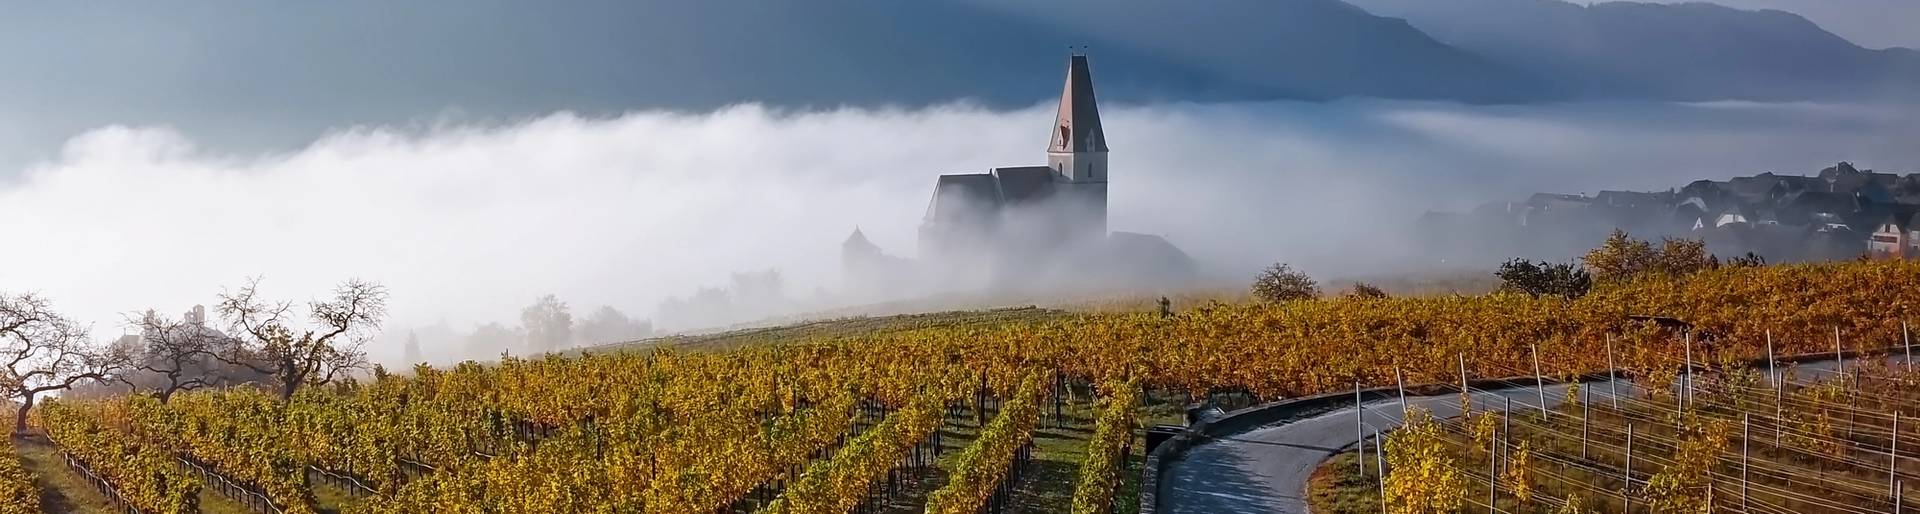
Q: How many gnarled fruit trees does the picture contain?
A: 3